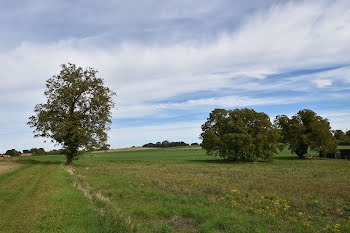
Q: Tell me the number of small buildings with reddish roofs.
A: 2